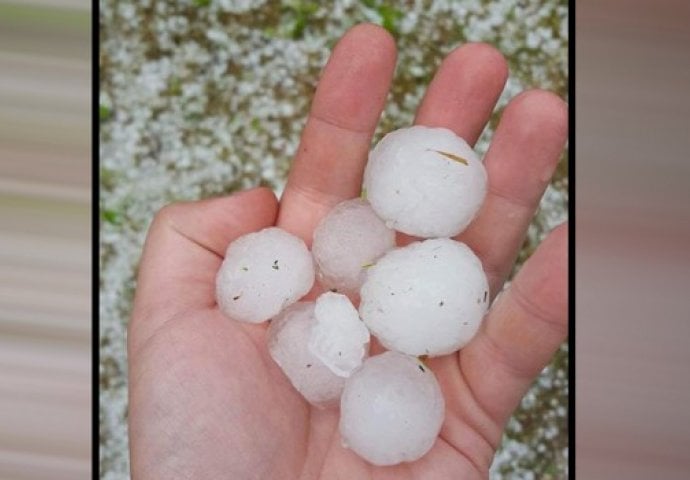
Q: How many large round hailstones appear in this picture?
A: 6